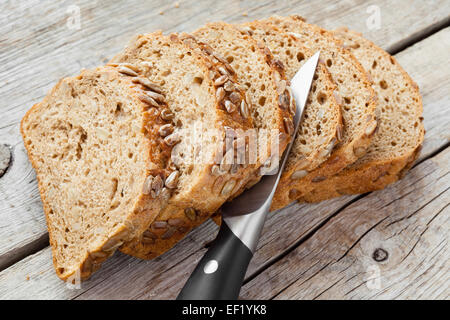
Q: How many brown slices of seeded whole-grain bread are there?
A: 6